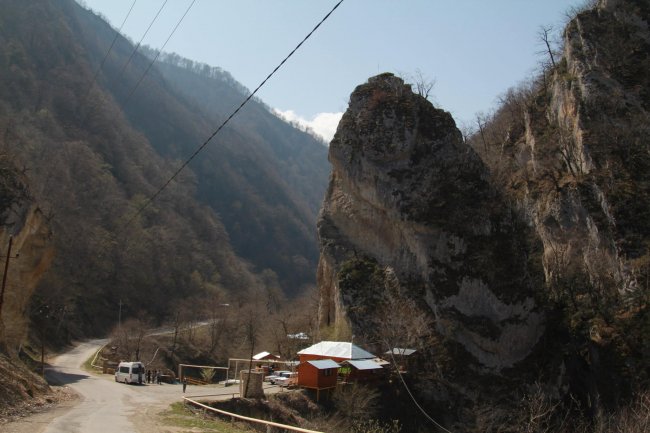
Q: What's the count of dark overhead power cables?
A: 4